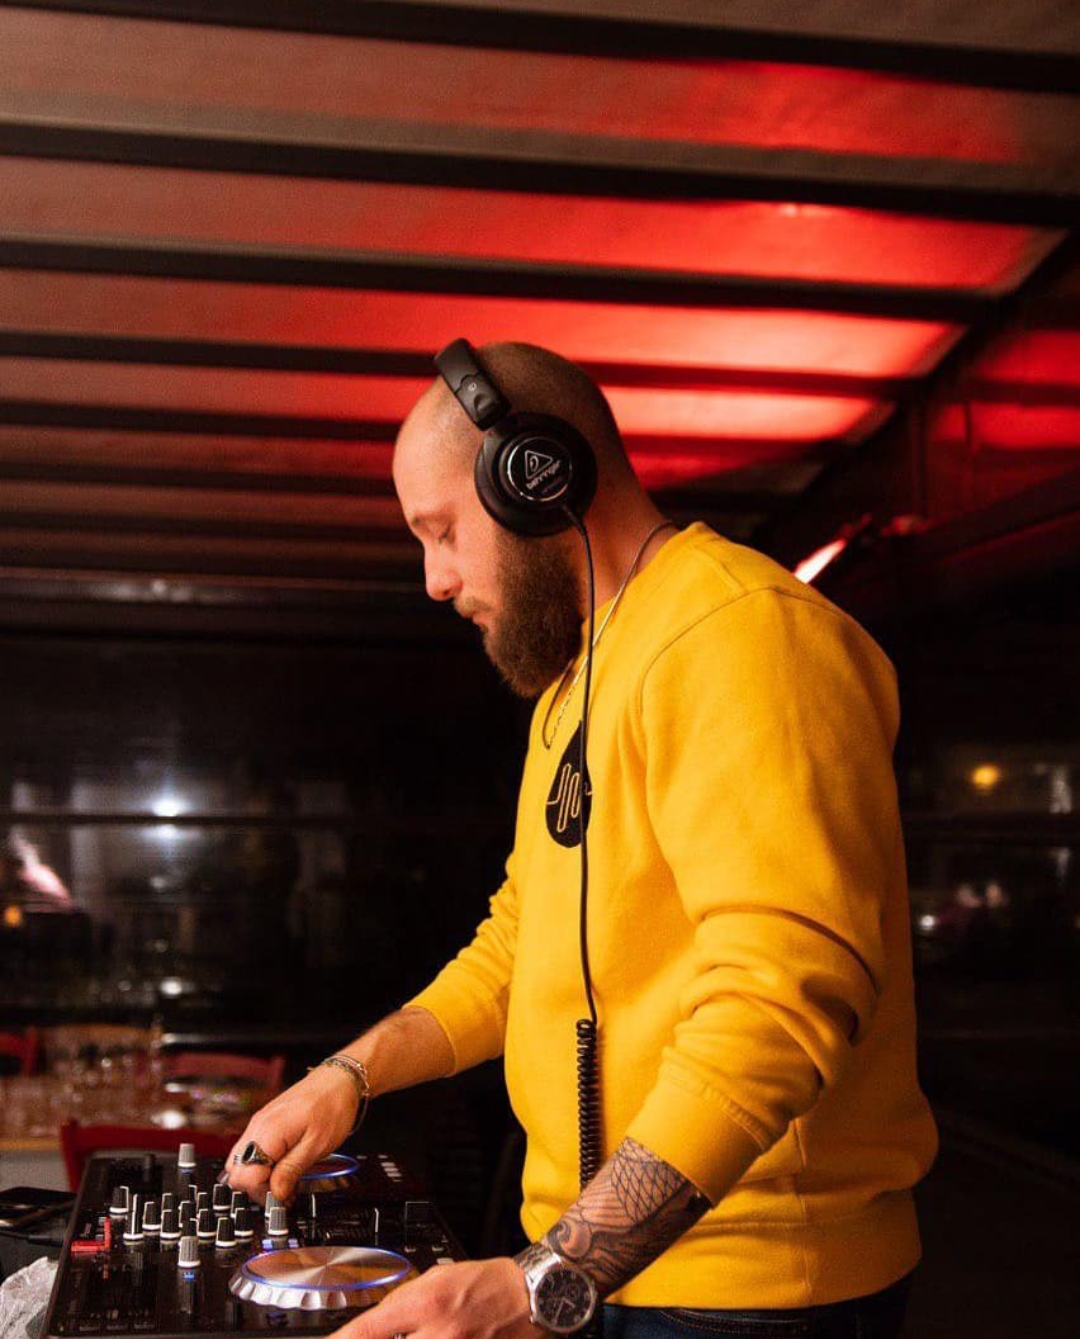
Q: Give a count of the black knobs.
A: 14